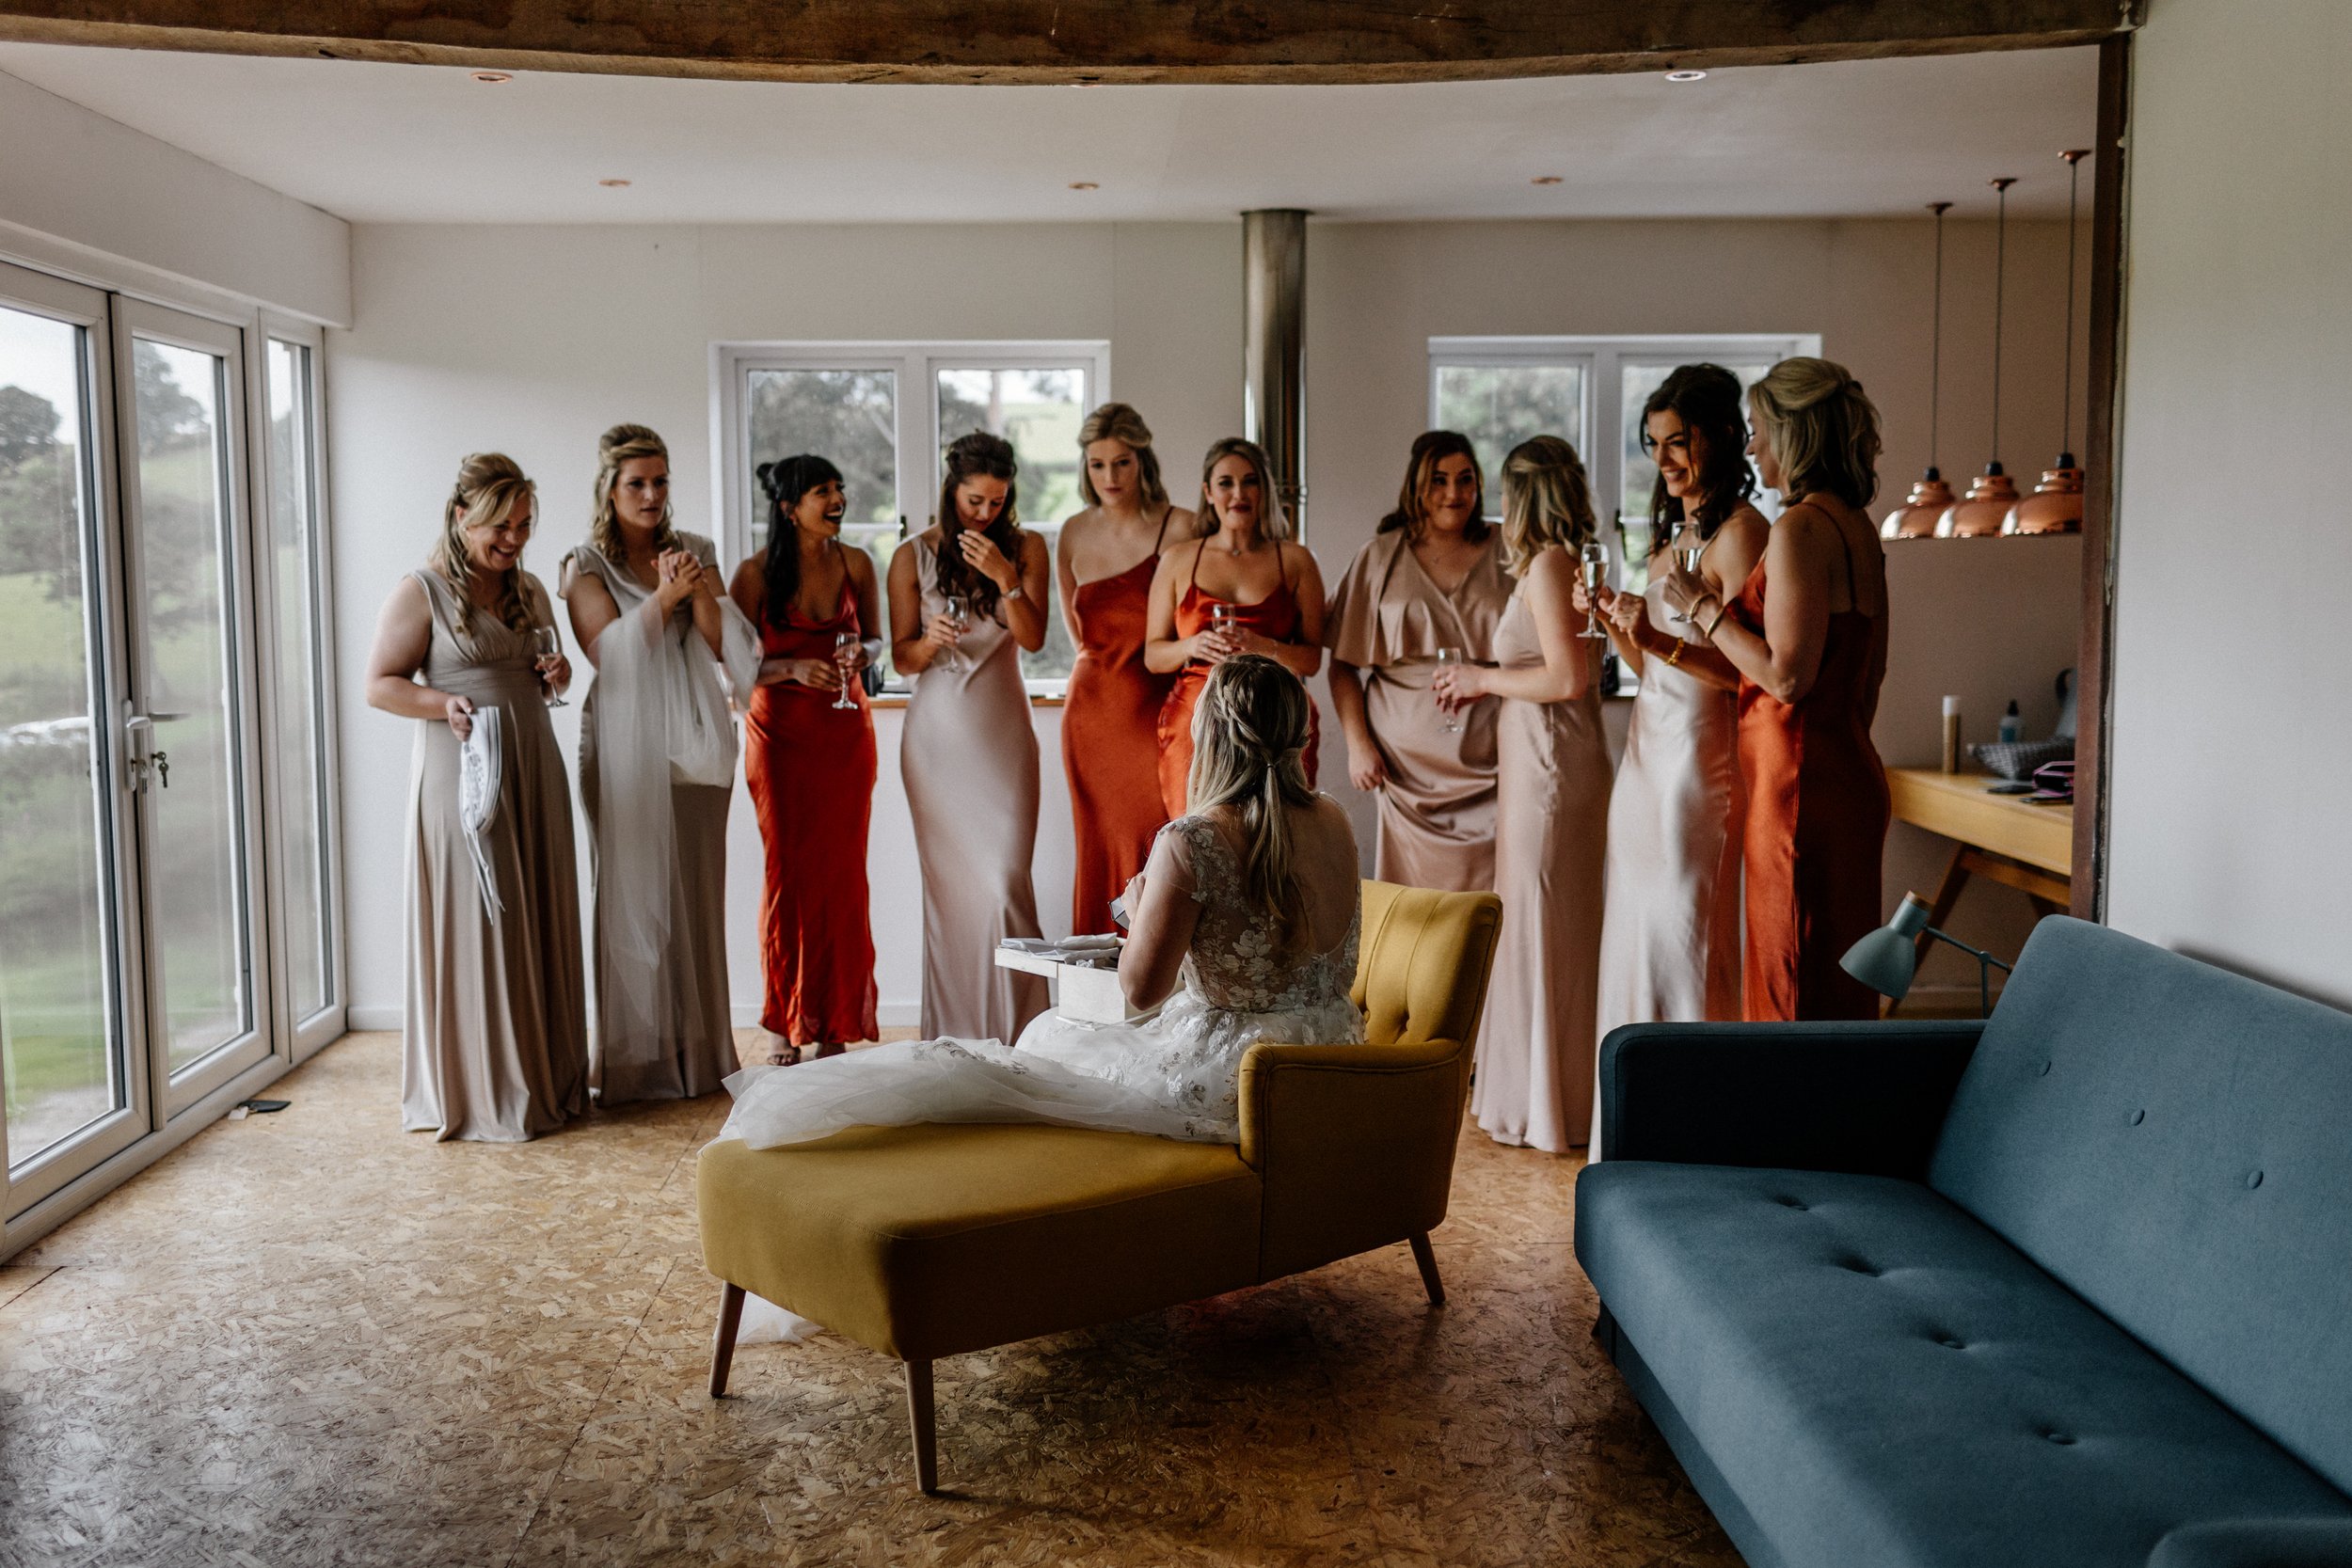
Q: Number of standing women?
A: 10